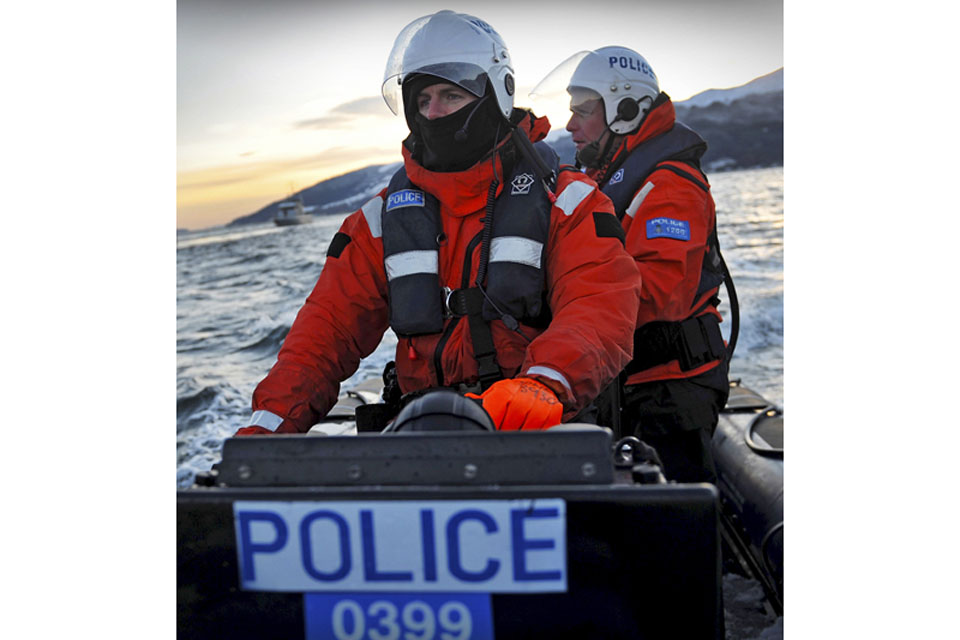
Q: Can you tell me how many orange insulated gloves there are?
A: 1